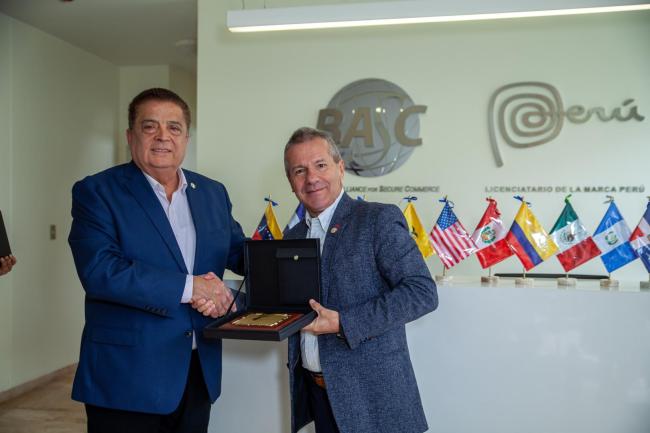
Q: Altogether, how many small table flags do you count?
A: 9